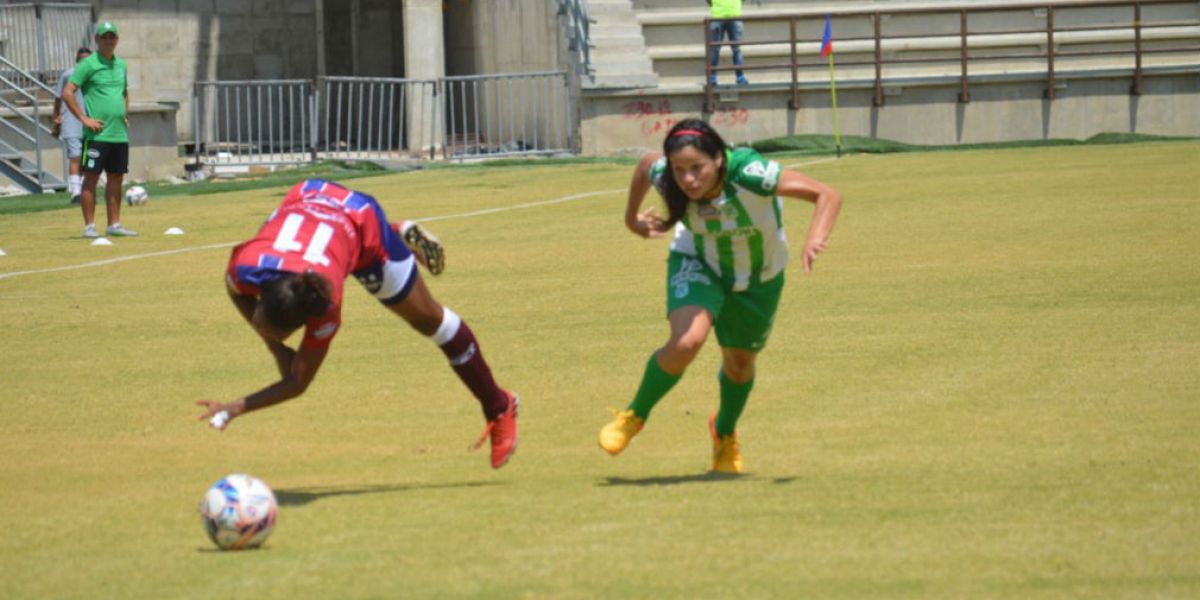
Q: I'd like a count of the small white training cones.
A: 3